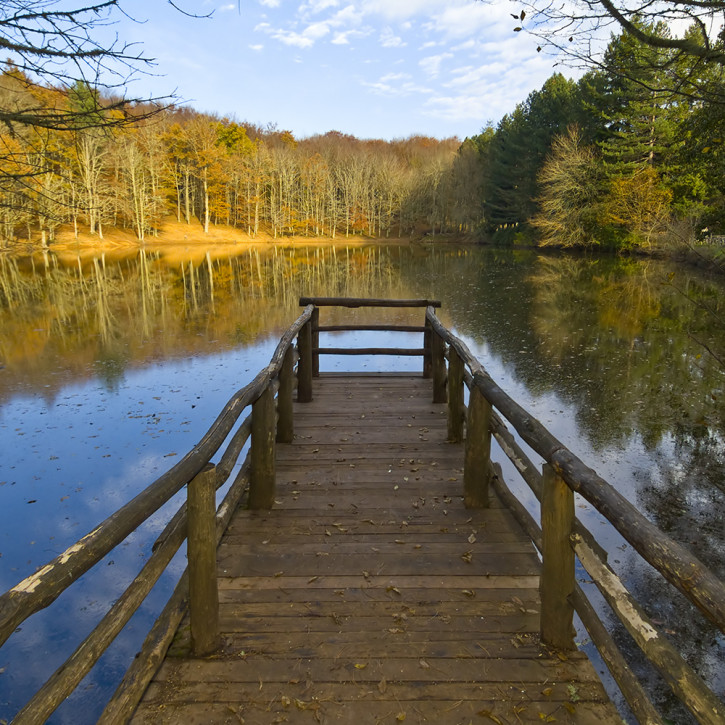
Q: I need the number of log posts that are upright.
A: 10